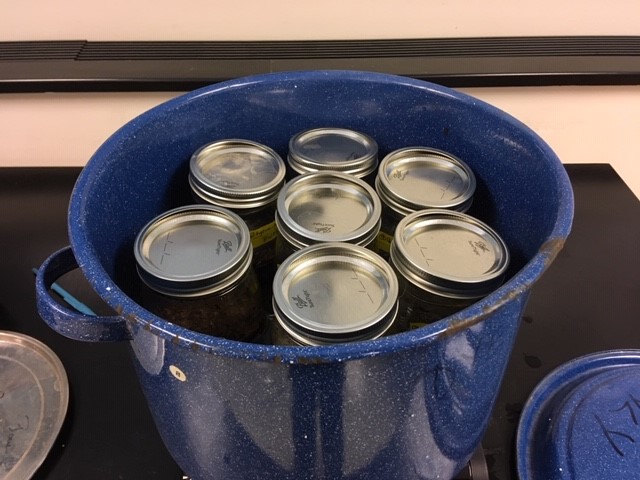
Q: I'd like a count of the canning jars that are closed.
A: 7